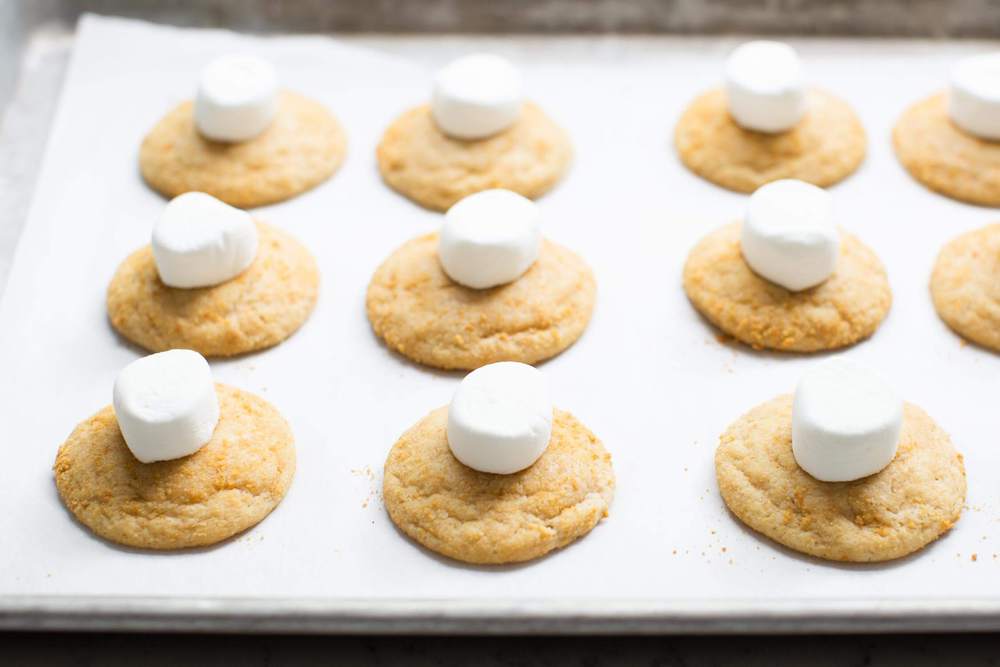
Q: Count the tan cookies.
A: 11